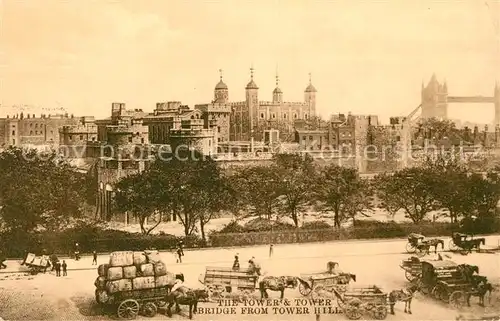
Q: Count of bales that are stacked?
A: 13